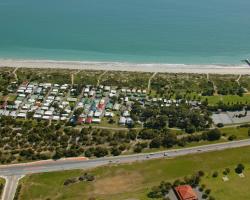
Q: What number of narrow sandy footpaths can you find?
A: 6